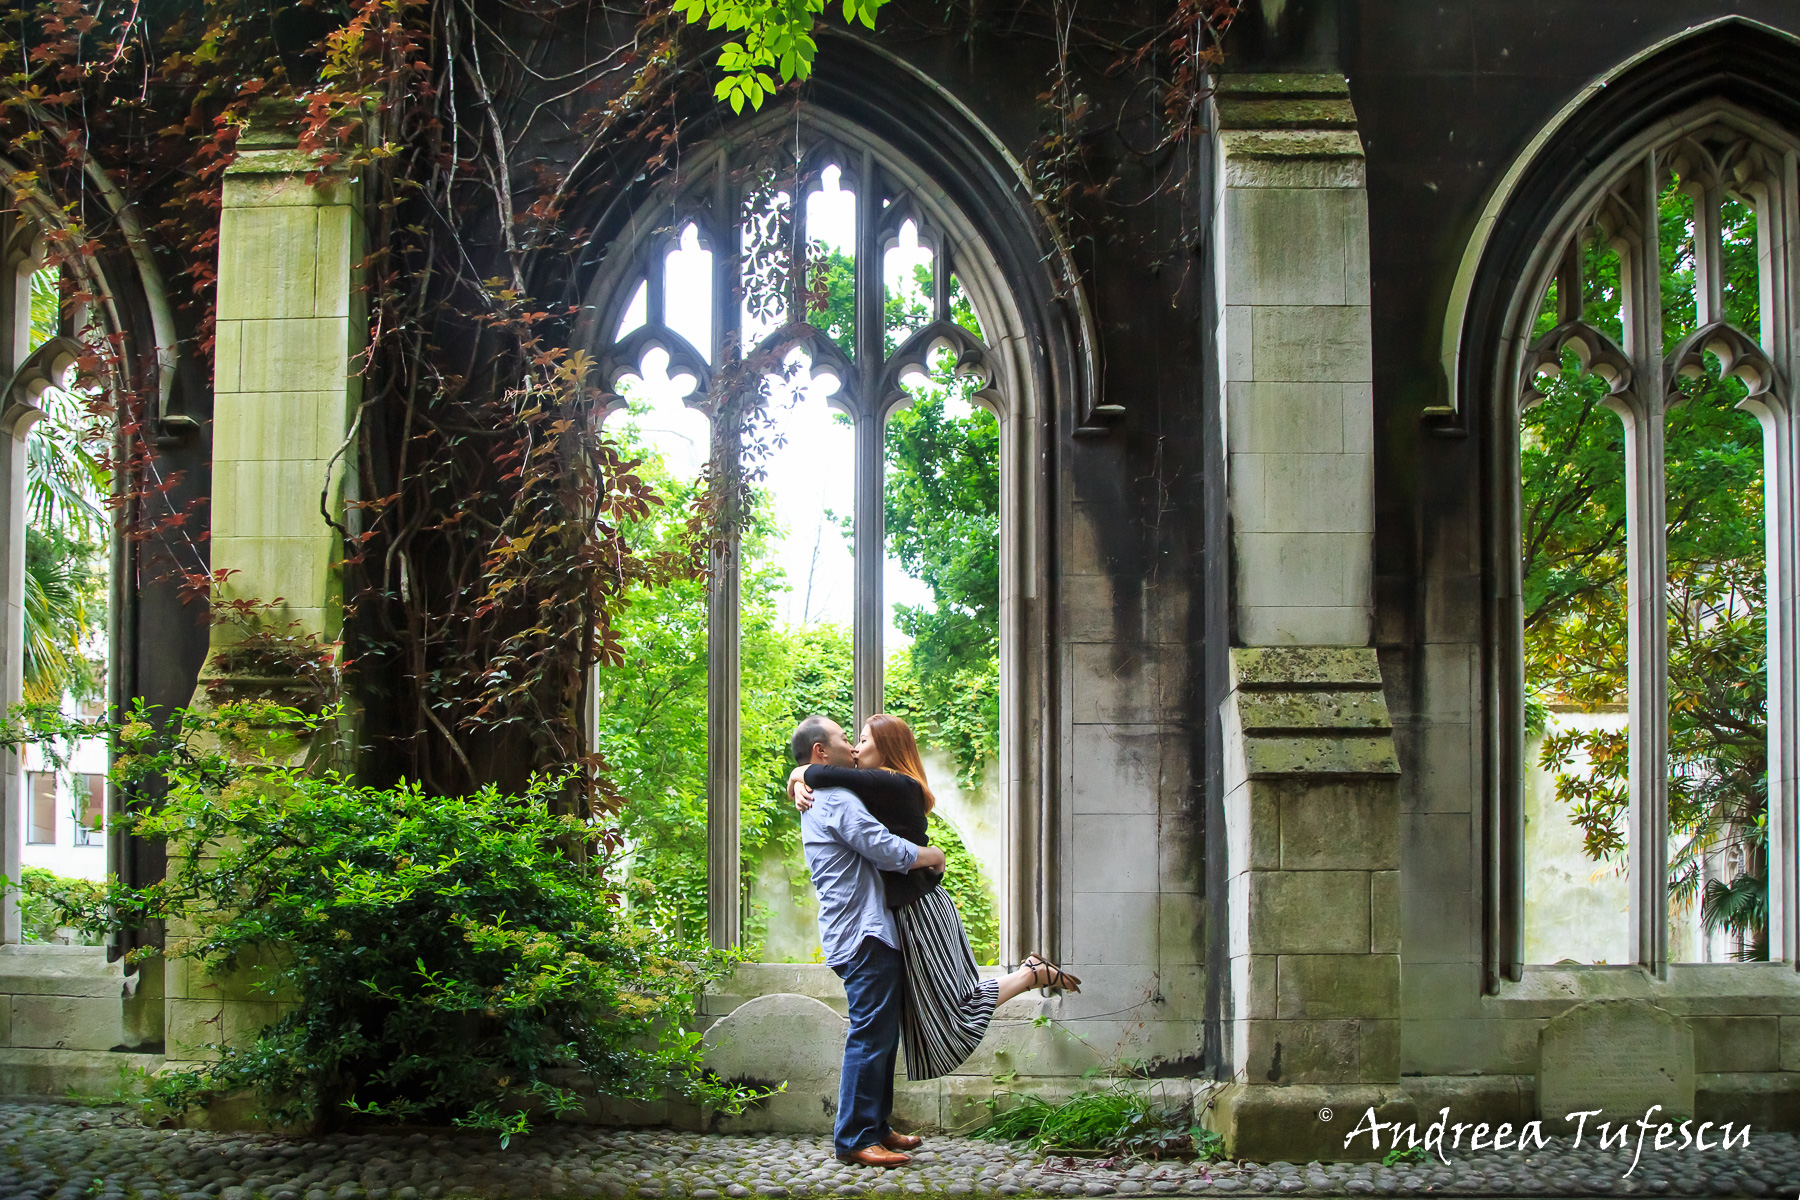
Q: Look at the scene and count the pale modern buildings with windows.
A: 1